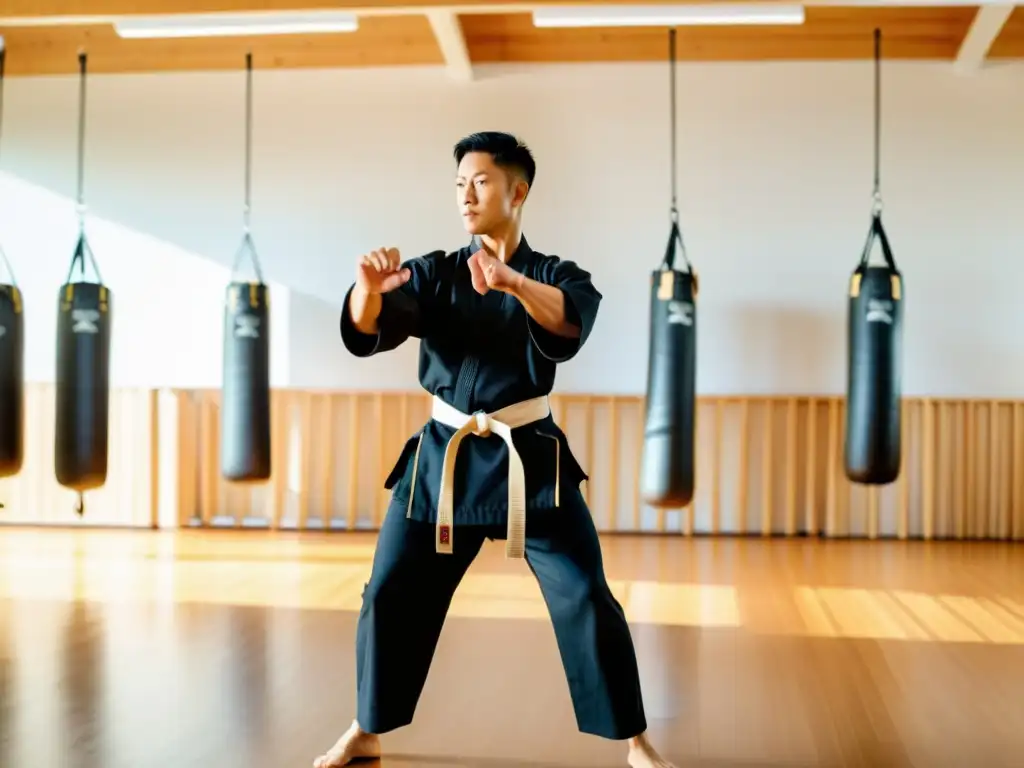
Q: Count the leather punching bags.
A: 5